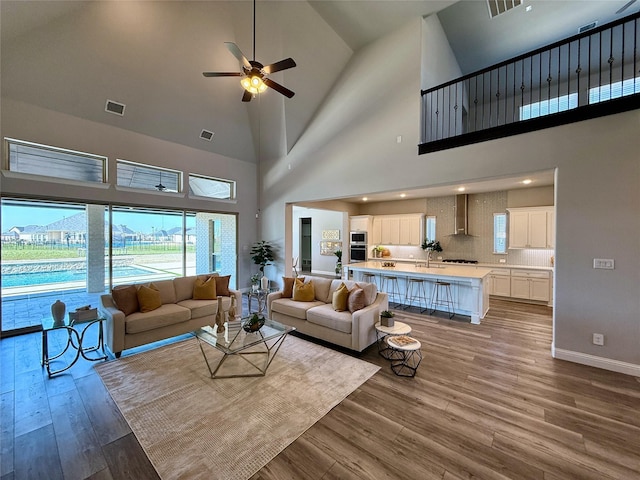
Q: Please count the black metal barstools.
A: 4